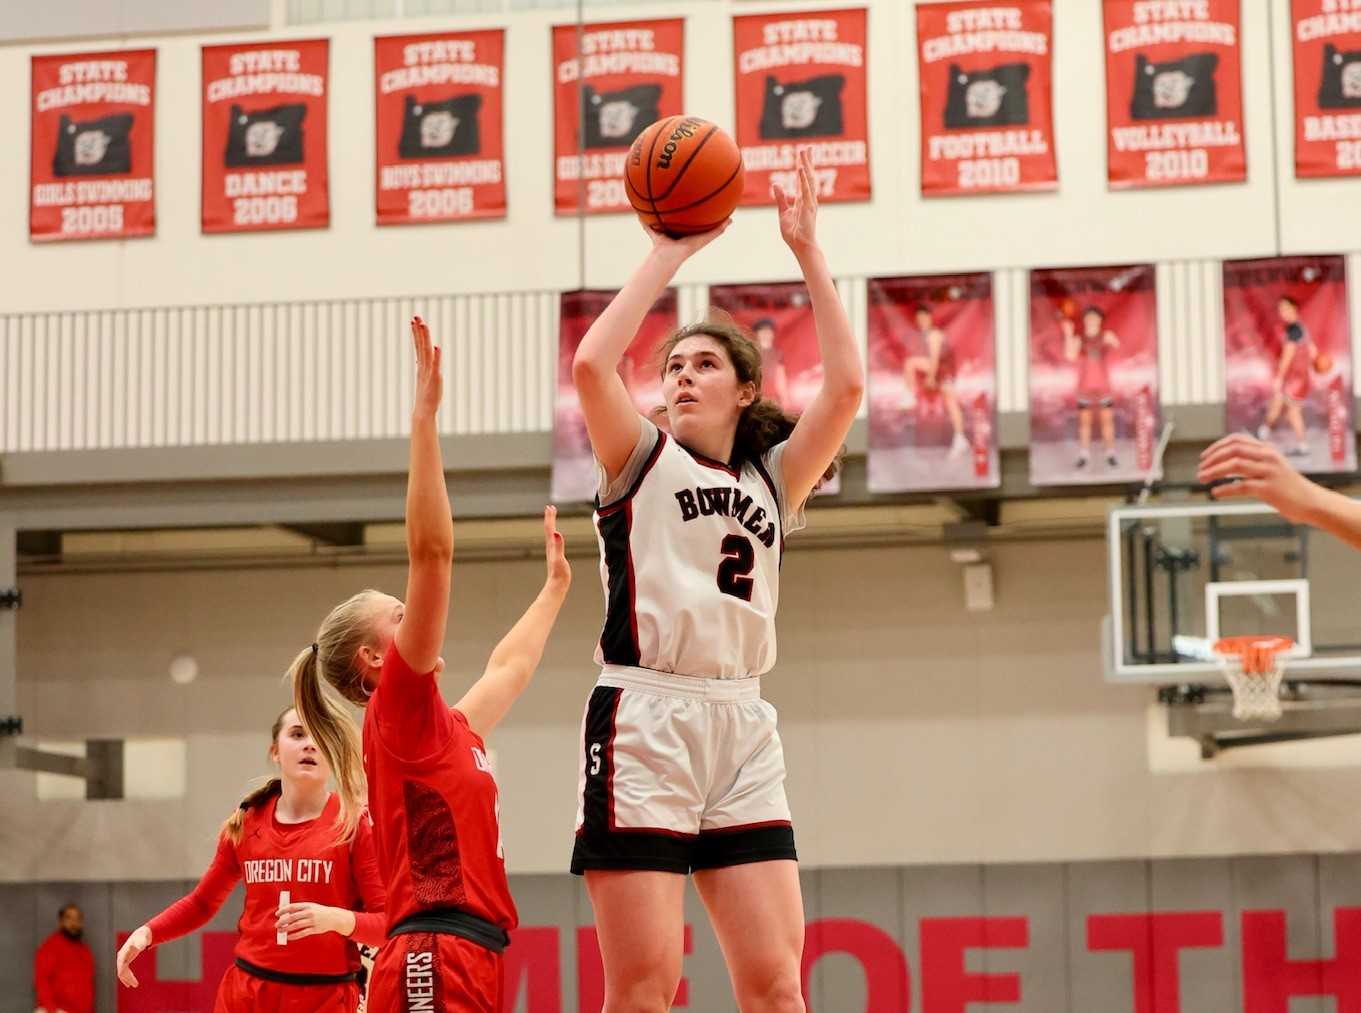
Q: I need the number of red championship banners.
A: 8